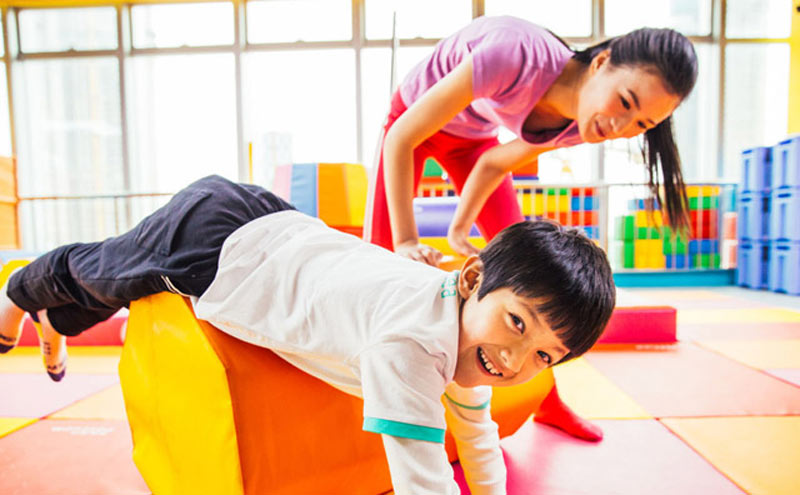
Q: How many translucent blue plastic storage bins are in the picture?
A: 6